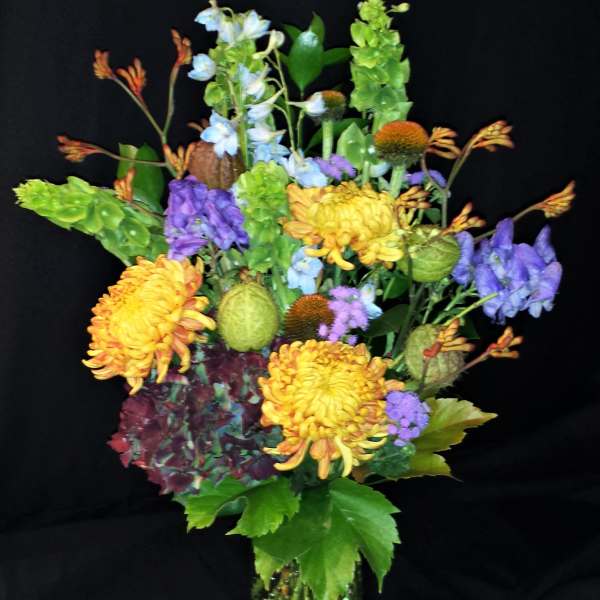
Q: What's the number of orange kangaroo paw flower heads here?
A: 13